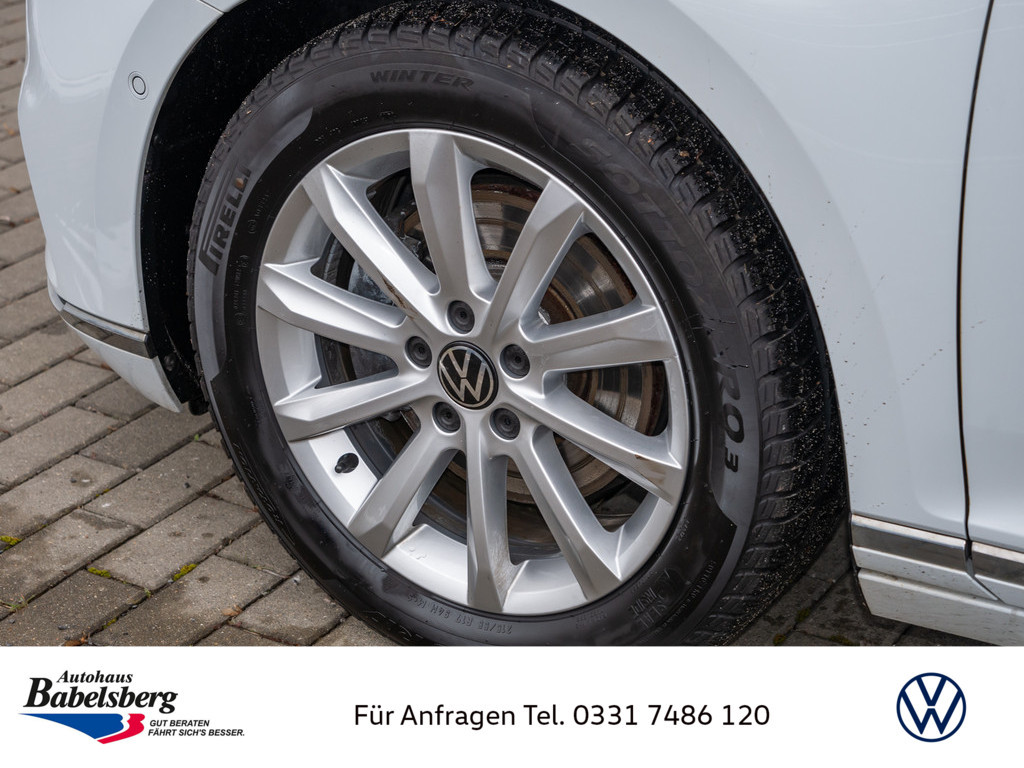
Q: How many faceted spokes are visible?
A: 10